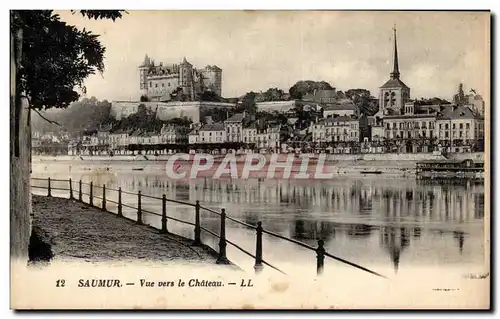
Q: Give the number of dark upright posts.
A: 12